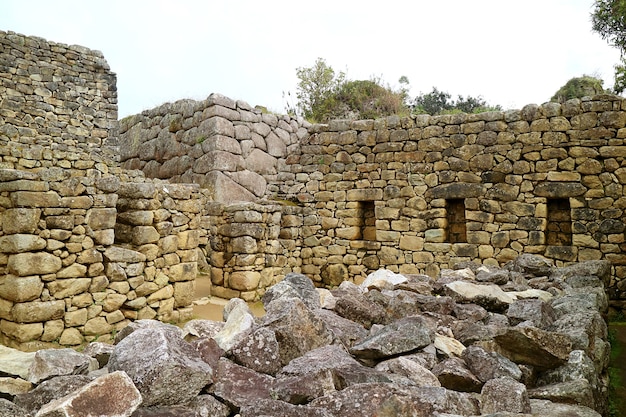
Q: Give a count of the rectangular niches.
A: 3